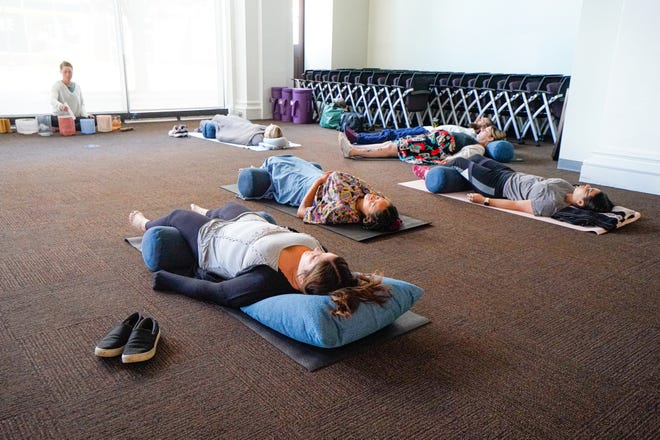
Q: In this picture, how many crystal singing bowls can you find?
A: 7